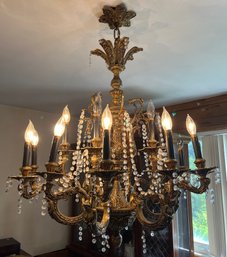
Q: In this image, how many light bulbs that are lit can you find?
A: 7